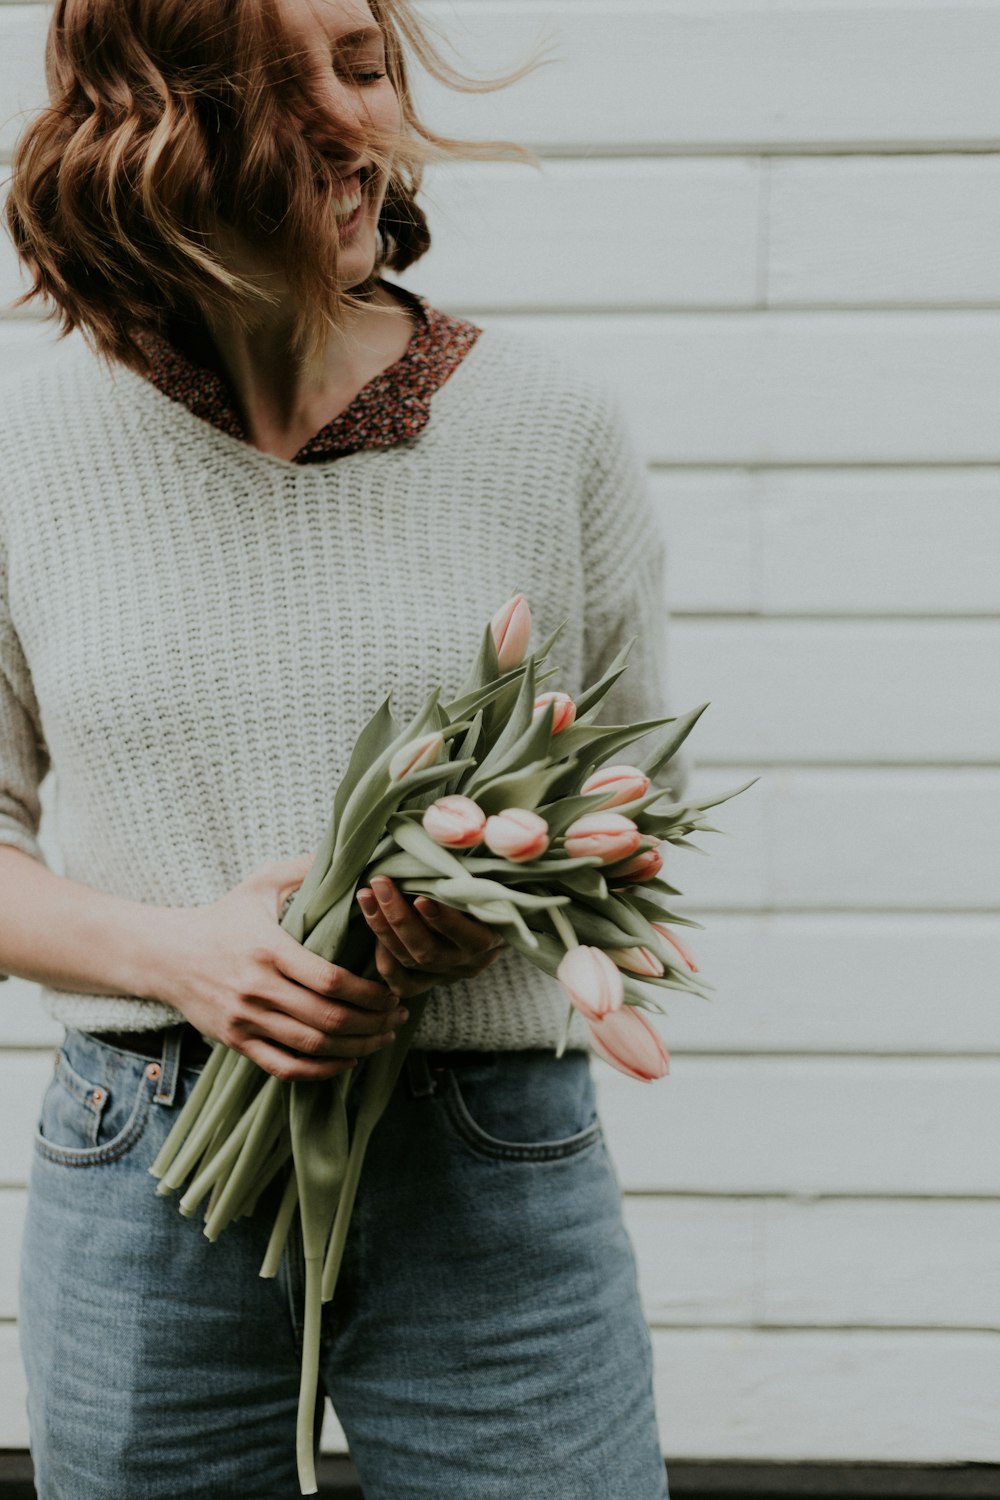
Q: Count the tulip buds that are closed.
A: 12